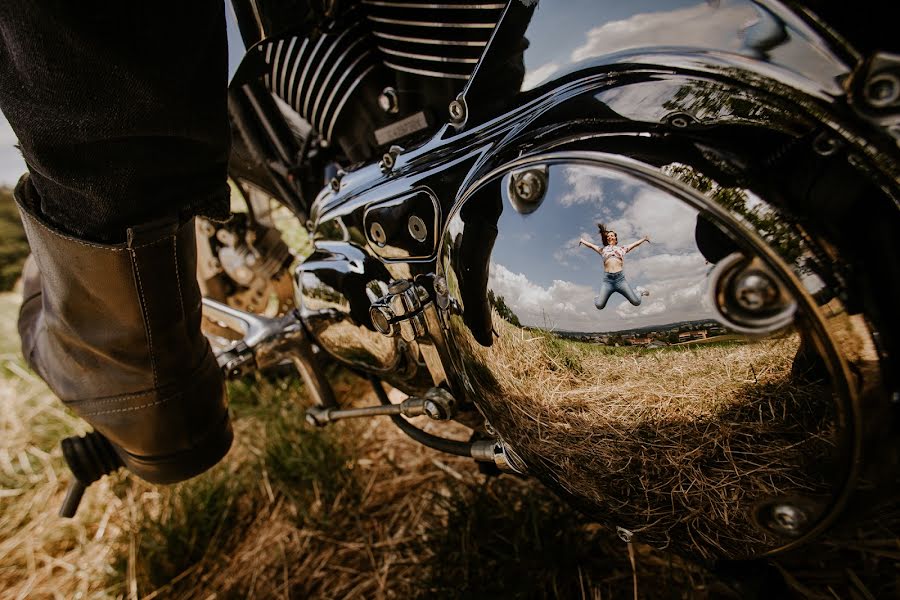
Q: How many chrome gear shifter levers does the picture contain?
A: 1